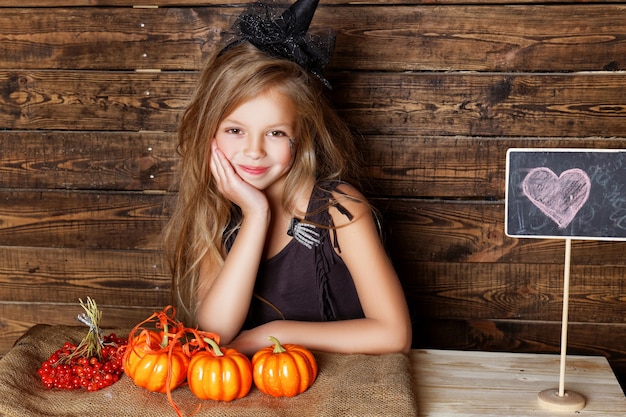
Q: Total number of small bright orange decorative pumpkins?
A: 3